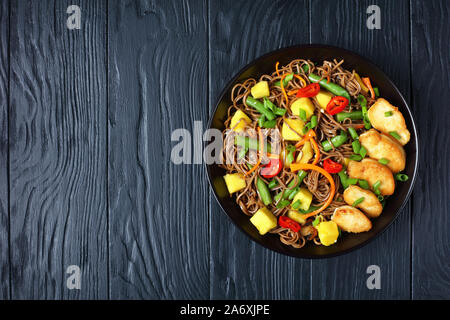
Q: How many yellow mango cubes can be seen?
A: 9